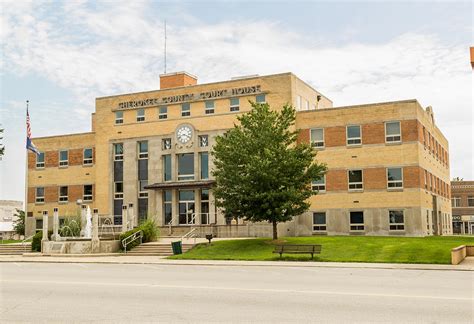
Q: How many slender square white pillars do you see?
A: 6